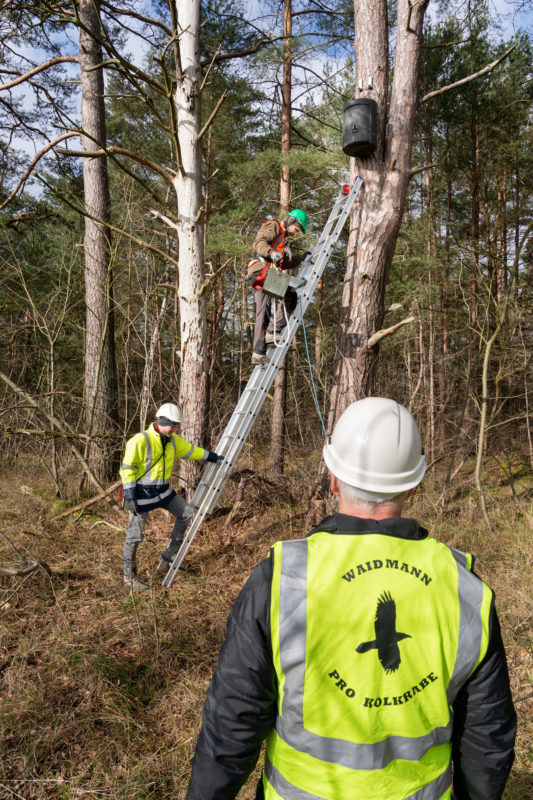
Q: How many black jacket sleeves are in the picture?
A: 2